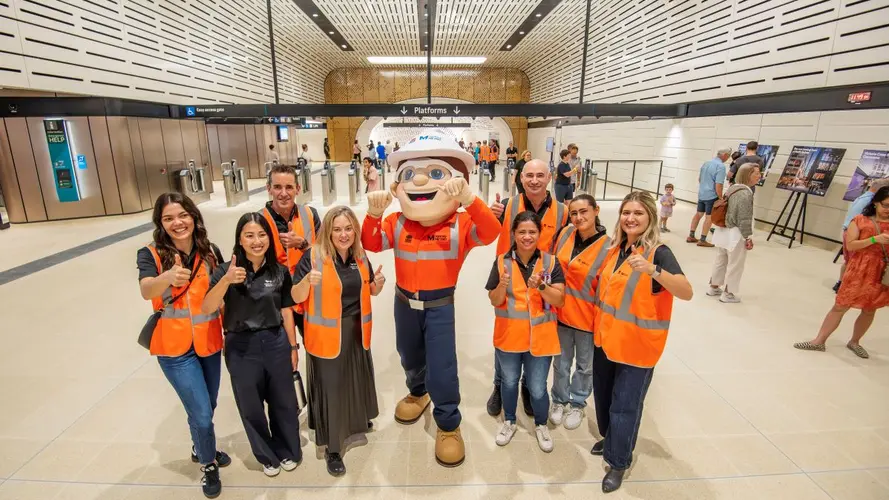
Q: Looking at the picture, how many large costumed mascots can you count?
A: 1